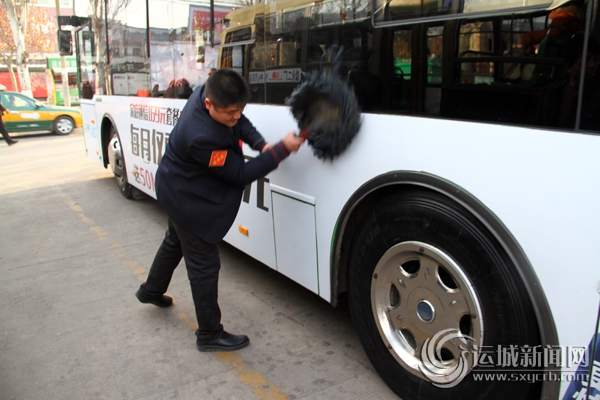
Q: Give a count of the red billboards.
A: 1